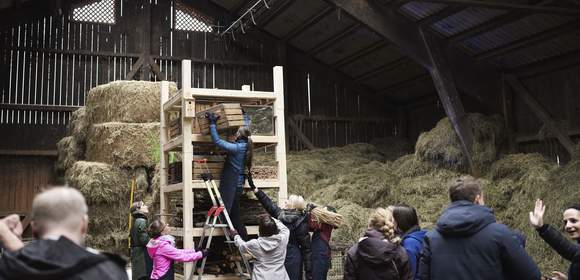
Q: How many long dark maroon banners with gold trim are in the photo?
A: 0